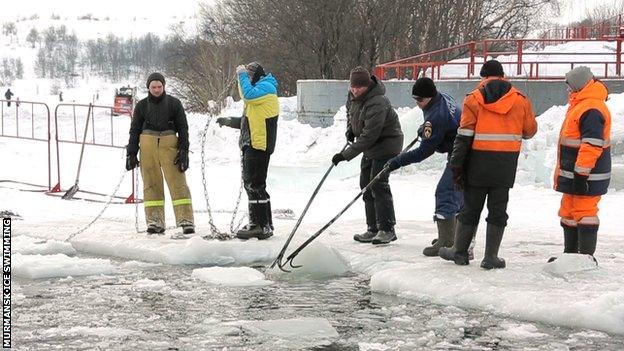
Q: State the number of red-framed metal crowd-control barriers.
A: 2